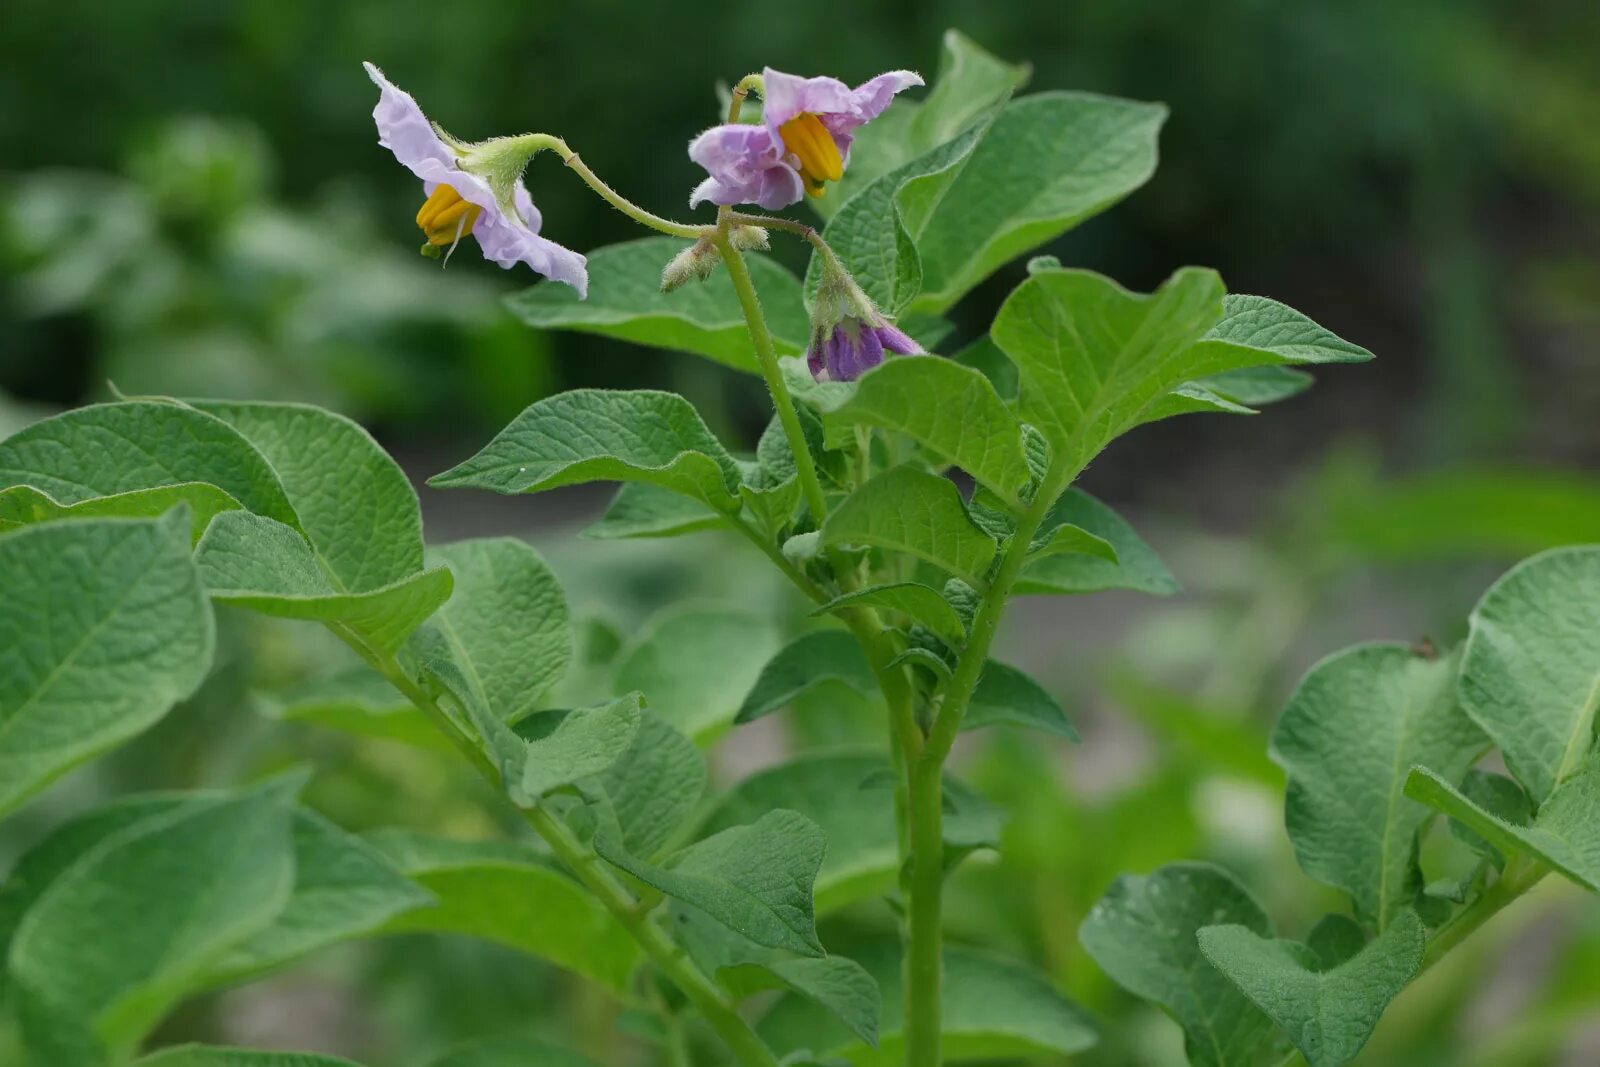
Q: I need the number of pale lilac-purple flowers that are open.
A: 2